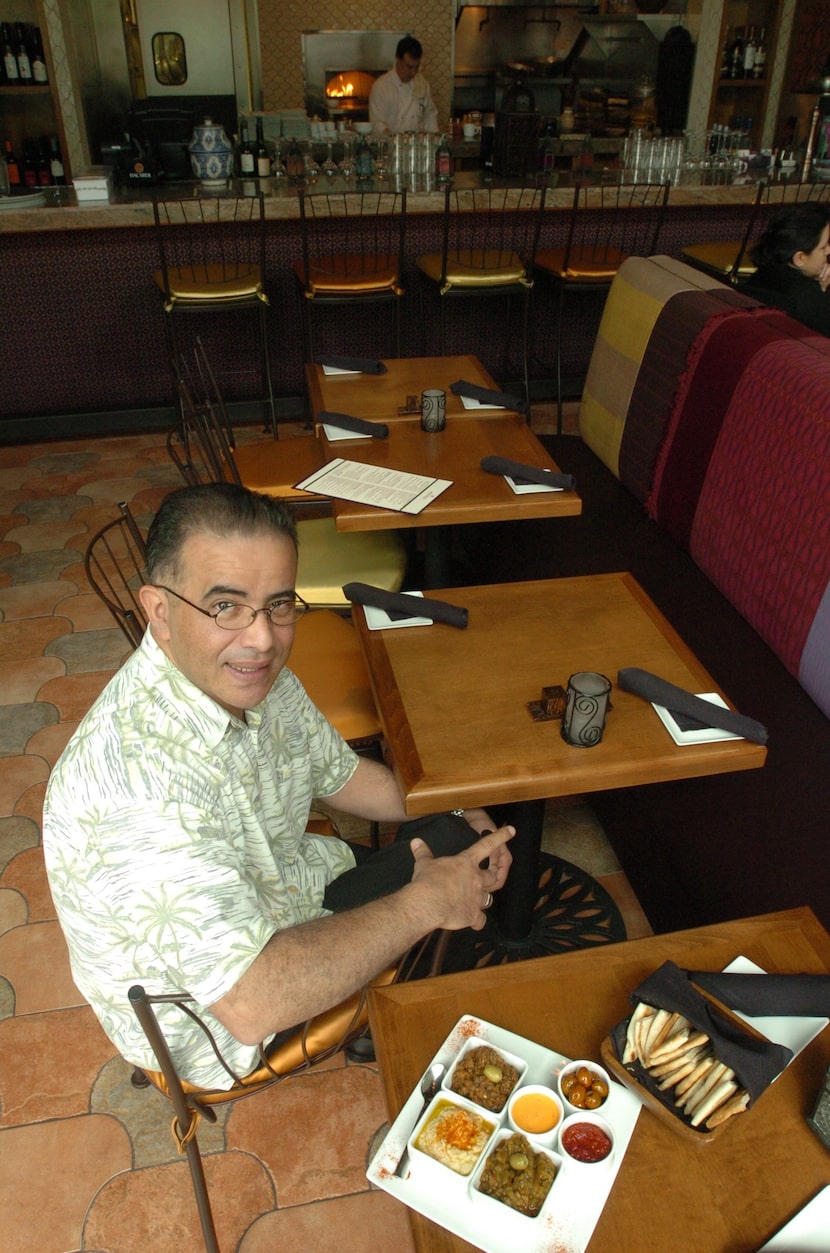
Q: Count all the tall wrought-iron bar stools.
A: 5